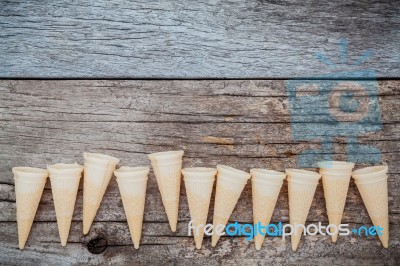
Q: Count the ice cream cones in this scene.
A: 11